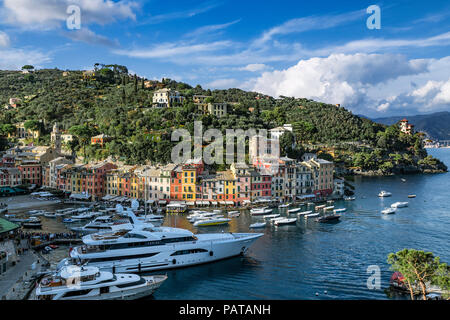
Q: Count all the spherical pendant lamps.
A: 0